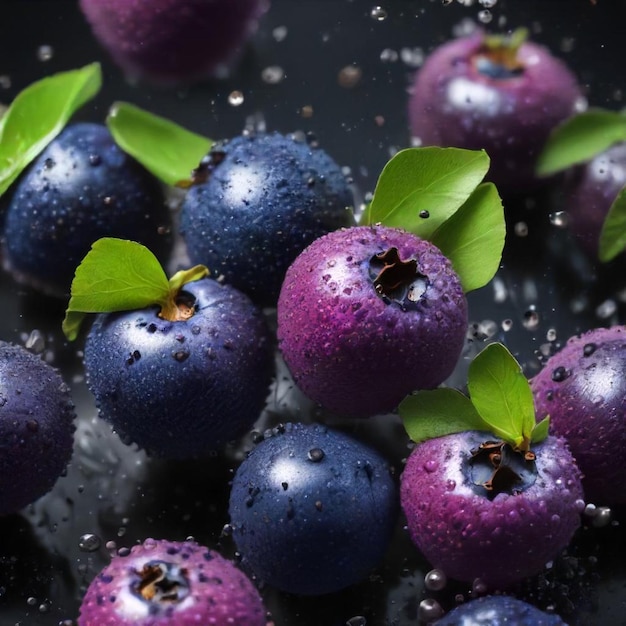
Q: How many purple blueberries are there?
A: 7